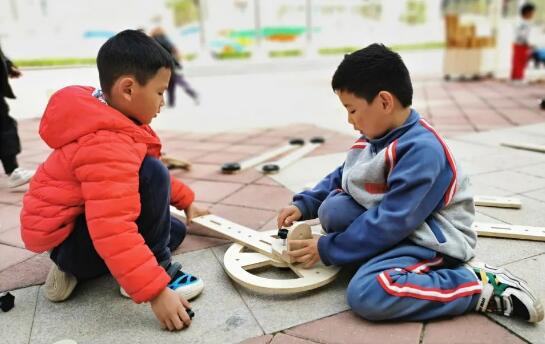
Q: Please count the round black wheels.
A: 4